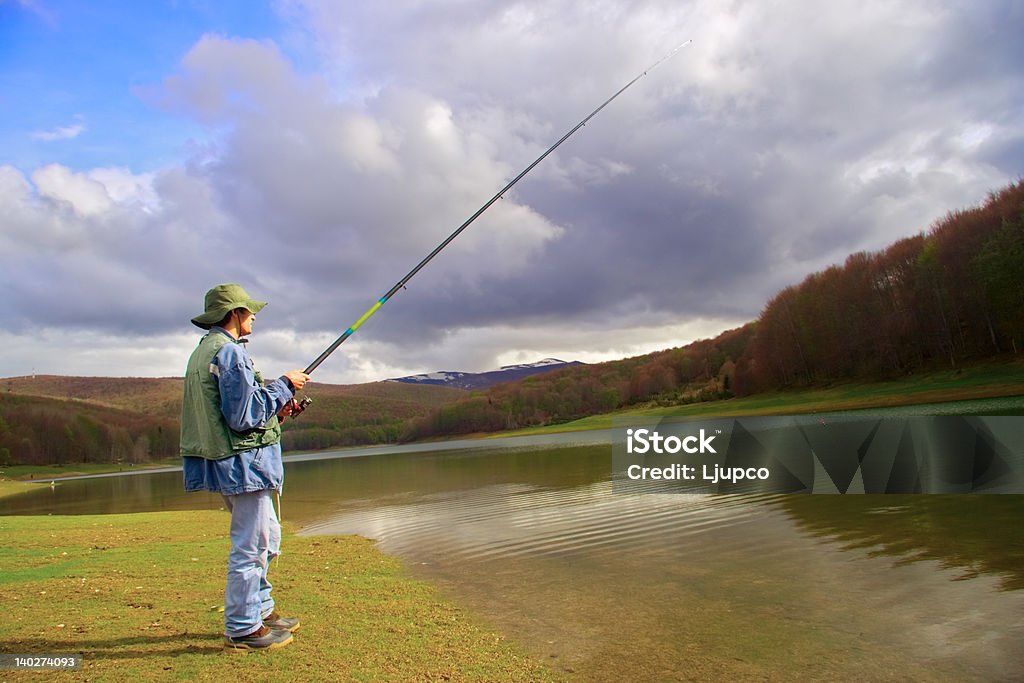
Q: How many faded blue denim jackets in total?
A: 1